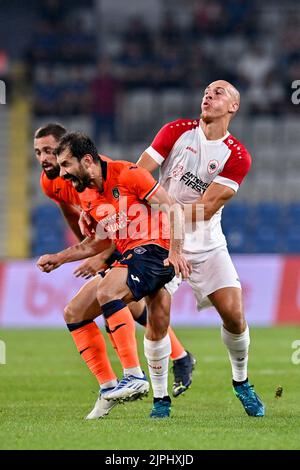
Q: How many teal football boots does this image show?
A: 2